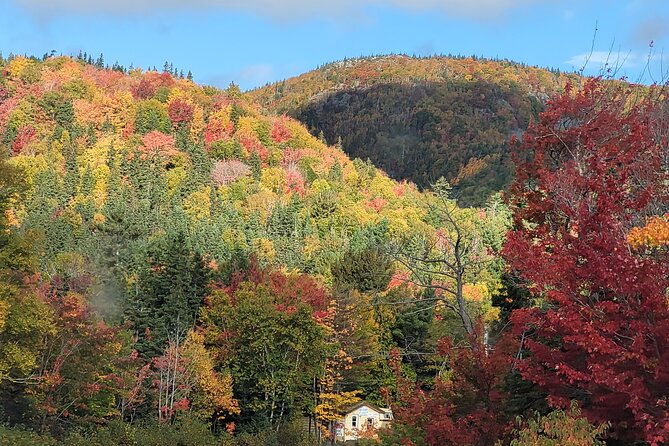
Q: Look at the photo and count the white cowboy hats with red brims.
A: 0